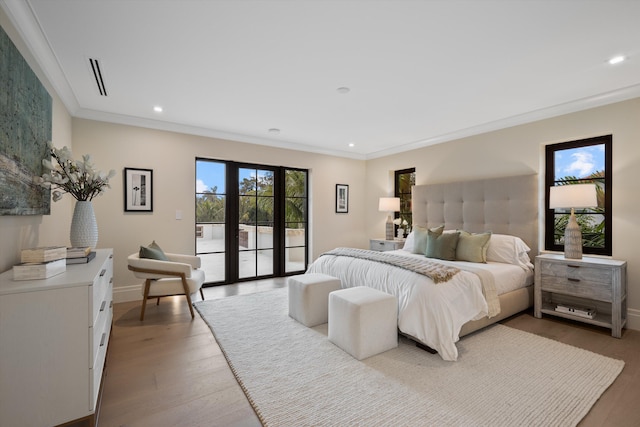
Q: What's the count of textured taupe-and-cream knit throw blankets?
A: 1